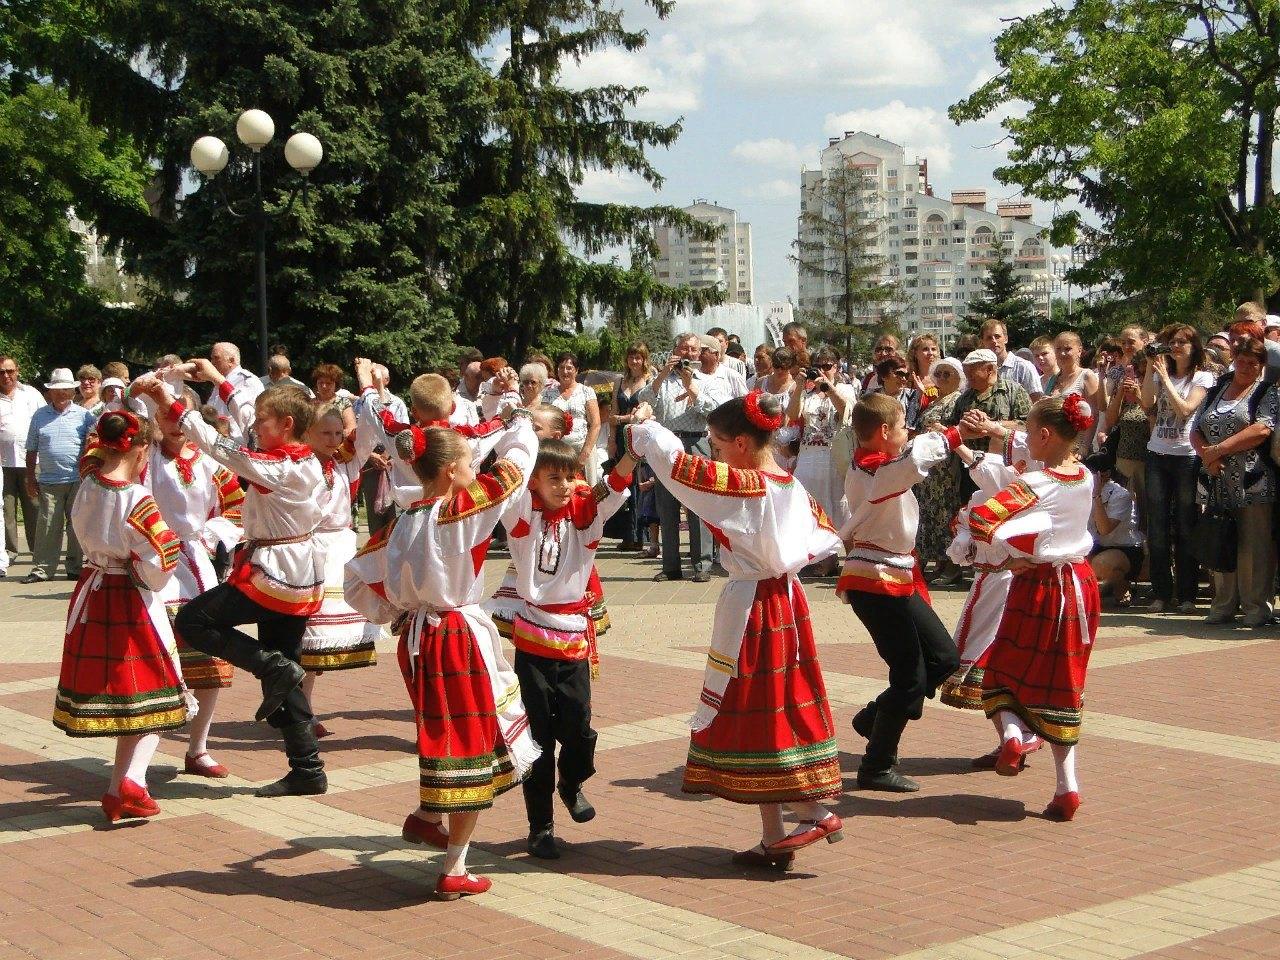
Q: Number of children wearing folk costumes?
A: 12